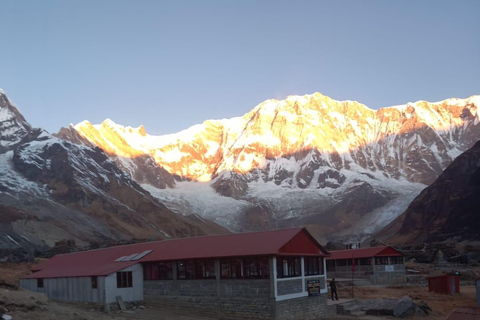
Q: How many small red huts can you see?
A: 1